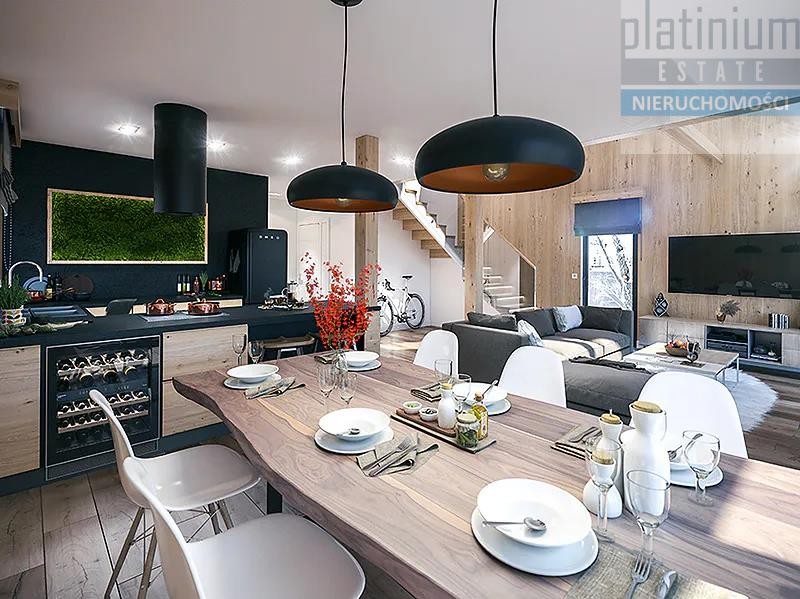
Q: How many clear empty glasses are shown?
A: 9